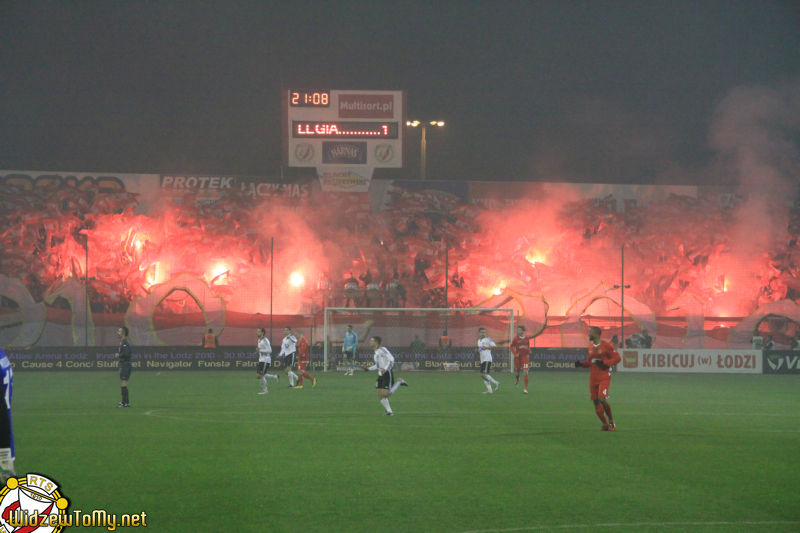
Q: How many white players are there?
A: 4